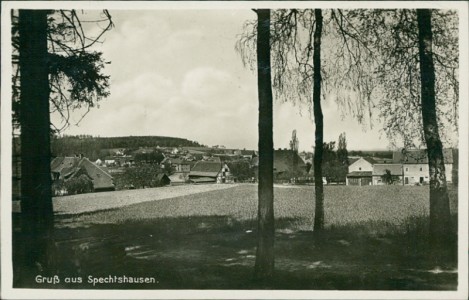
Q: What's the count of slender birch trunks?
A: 3